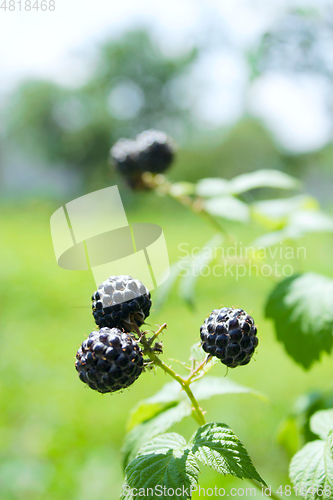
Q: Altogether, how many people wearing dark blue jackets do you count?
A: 0